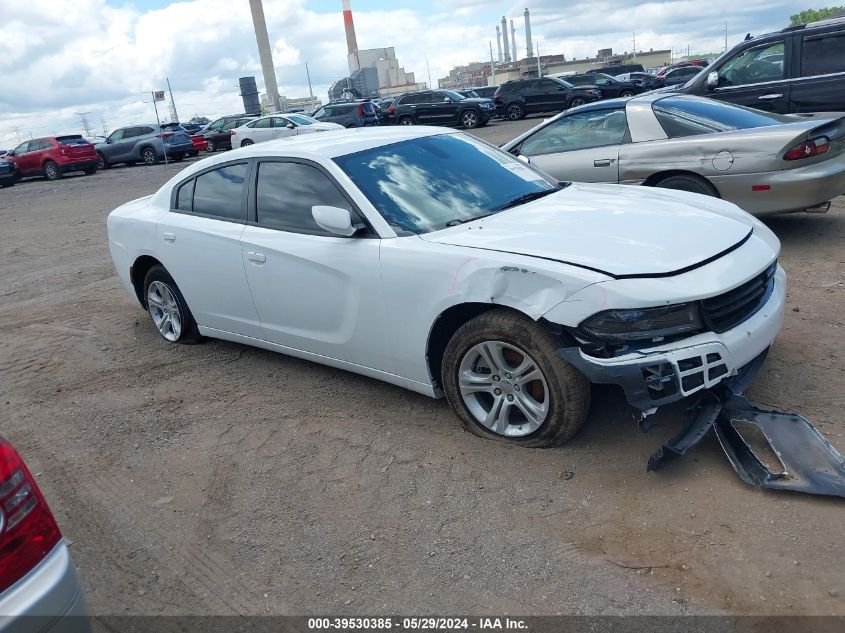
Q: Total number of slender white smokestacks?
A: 4